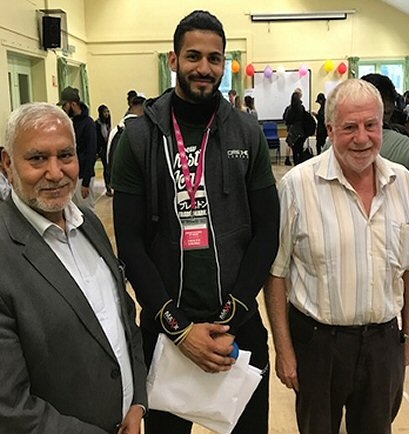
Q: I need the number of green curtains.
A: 6